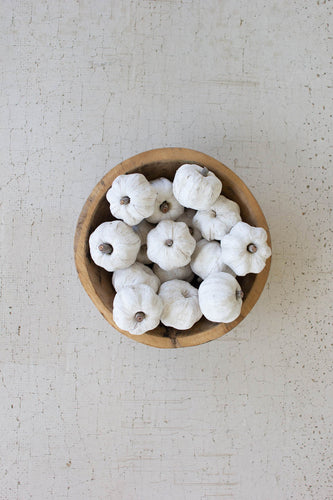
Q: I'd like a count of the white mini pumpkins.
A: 15